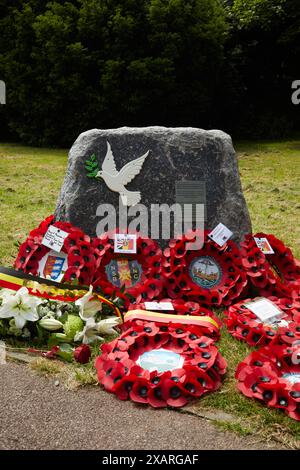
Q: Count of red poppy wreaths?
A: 8